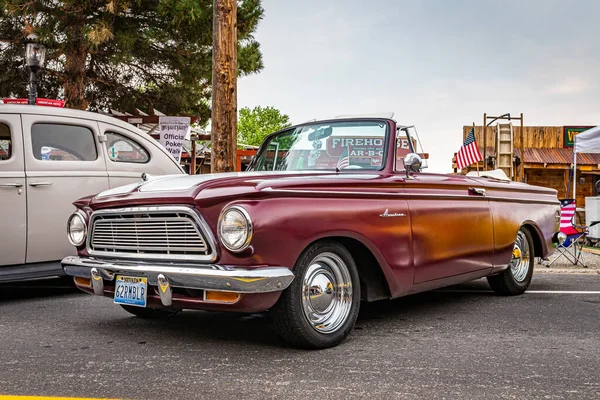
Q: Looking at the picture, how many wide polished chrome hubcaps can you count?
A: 2